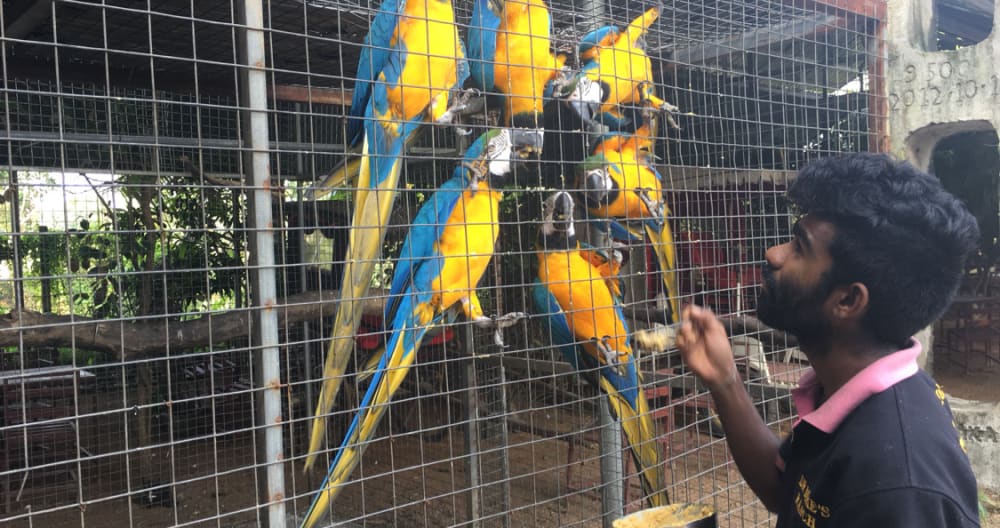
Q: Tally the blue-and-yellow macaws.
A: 6